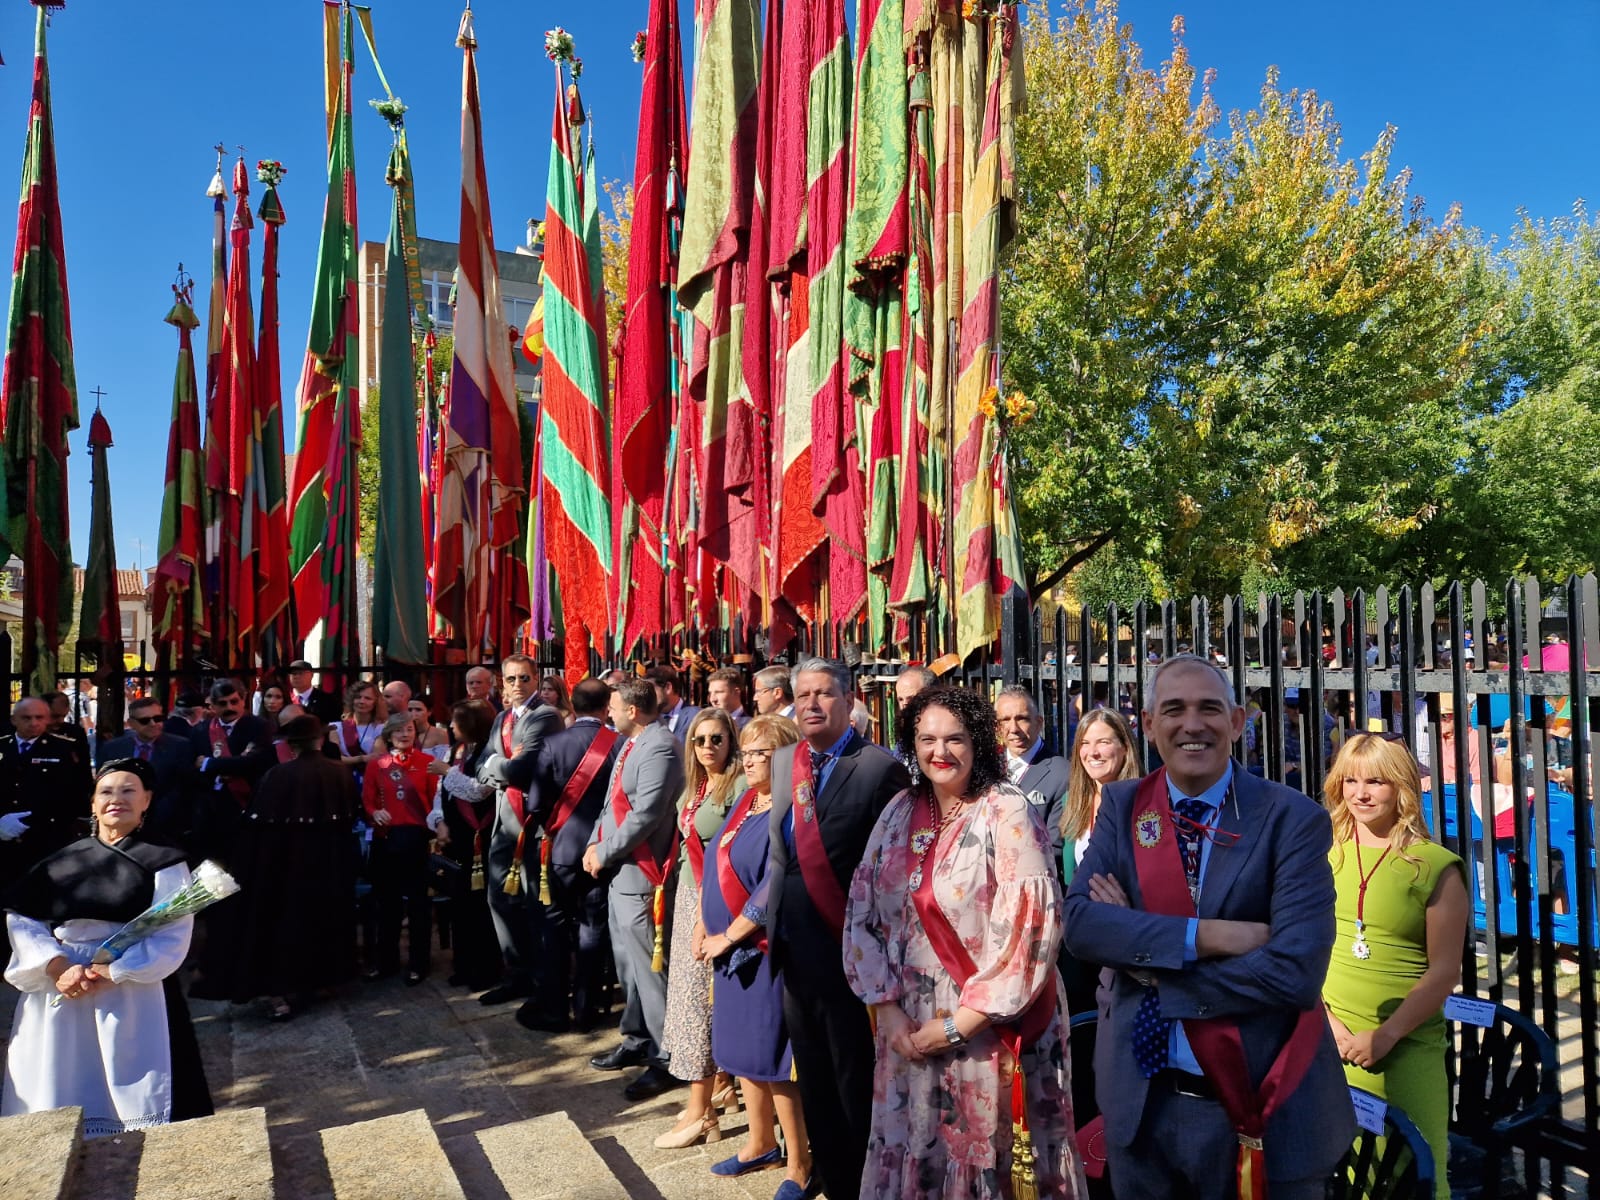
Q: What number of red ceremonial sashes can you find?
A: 13